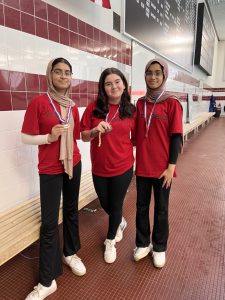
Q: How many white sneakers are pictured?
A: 6